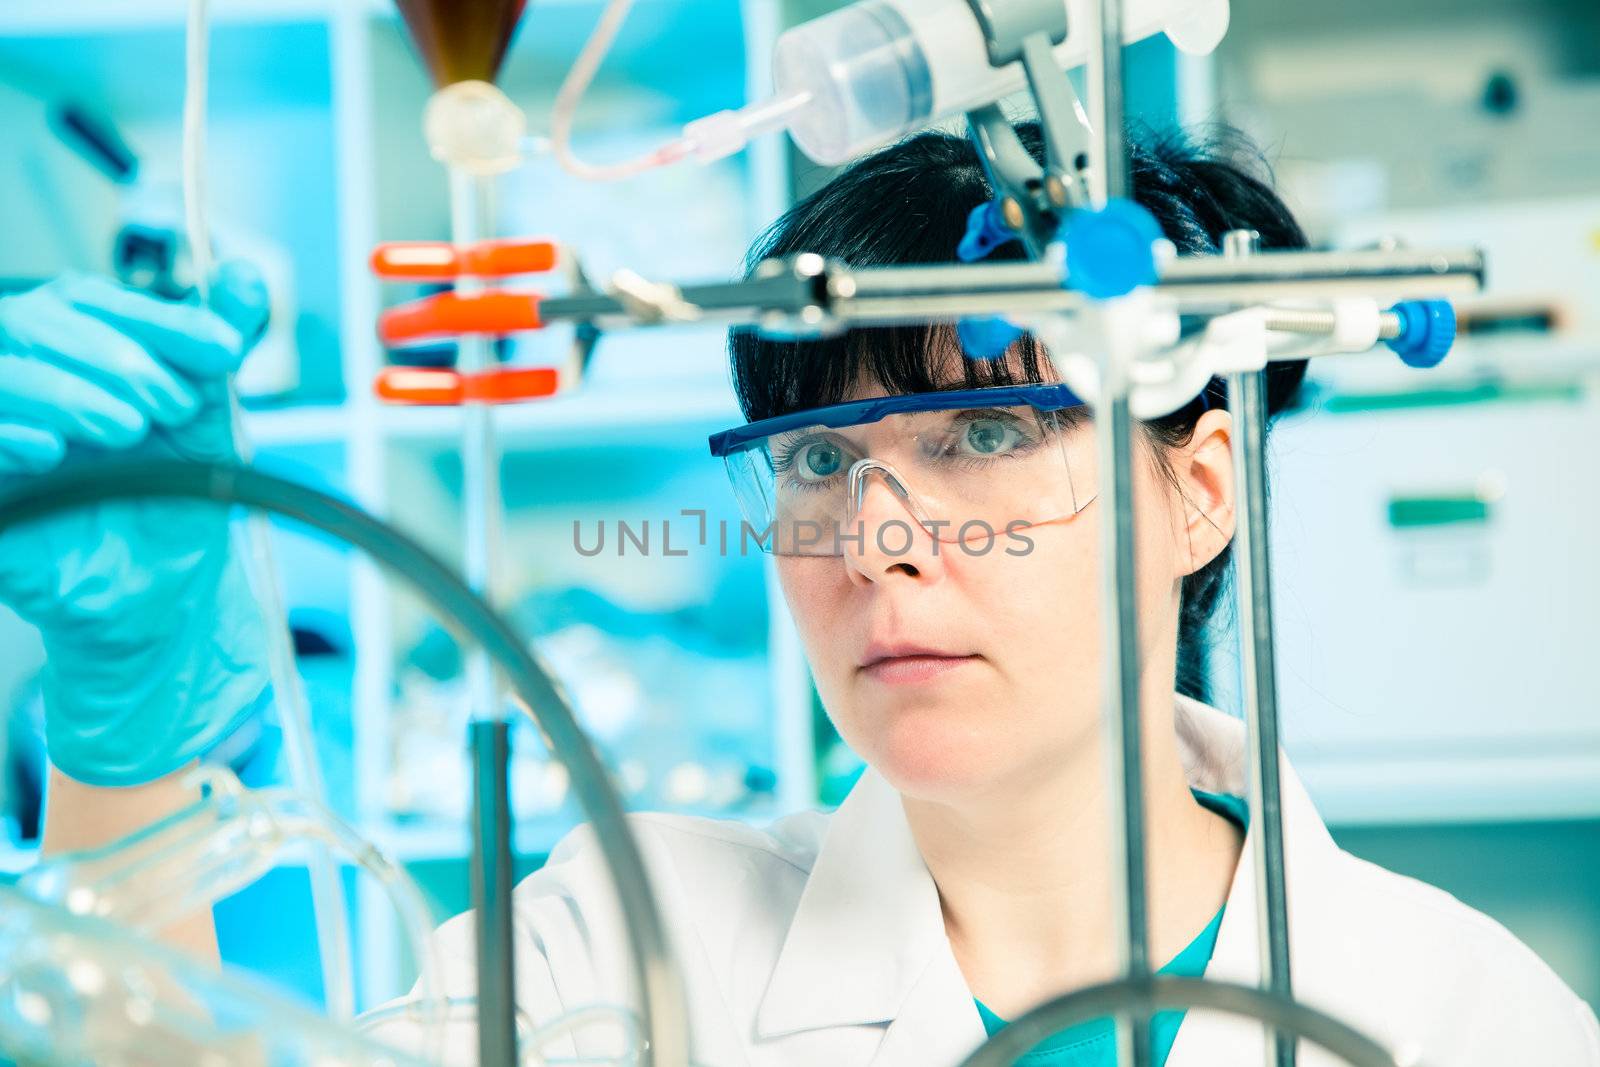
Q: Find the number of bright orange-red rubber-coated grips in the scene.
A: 3